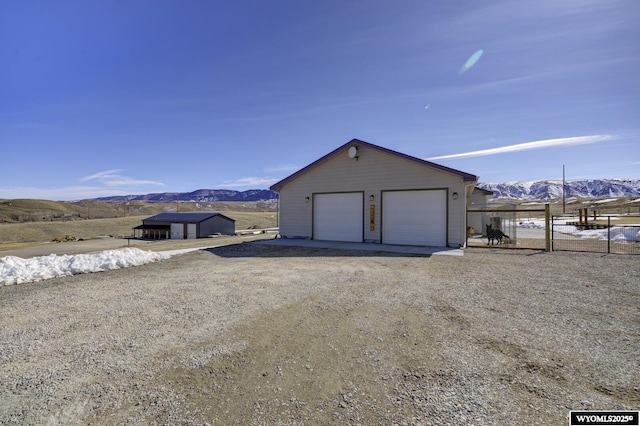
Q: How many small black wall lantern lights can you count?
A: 3